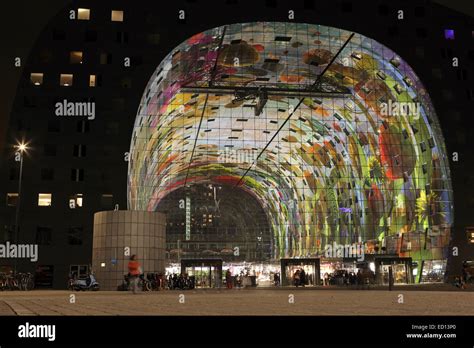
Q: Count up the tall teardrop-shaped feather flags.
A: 0